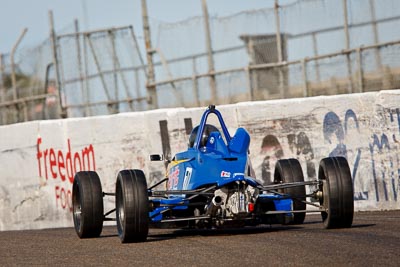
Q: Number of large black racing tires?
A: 4